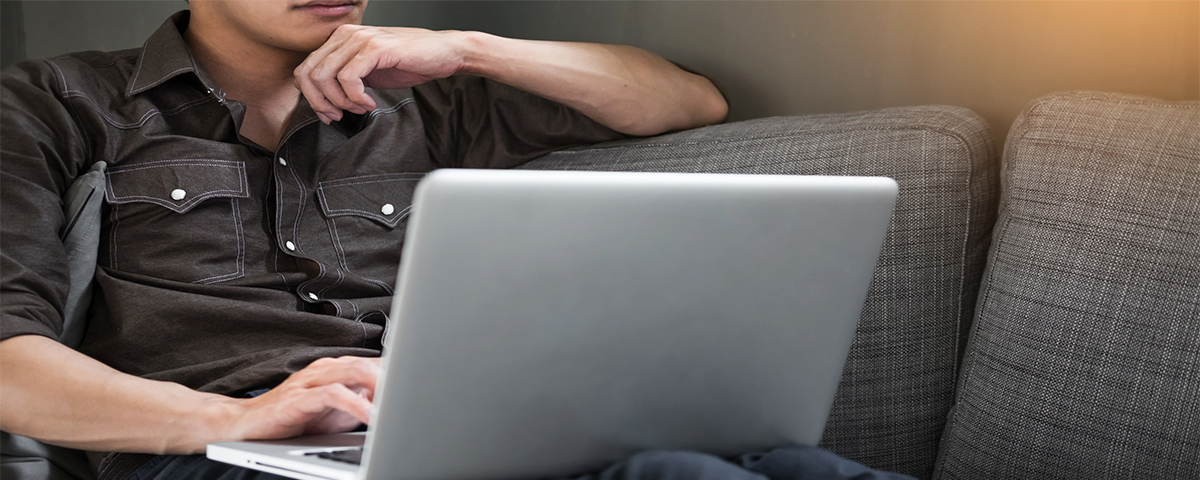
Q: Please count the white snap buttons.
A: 5